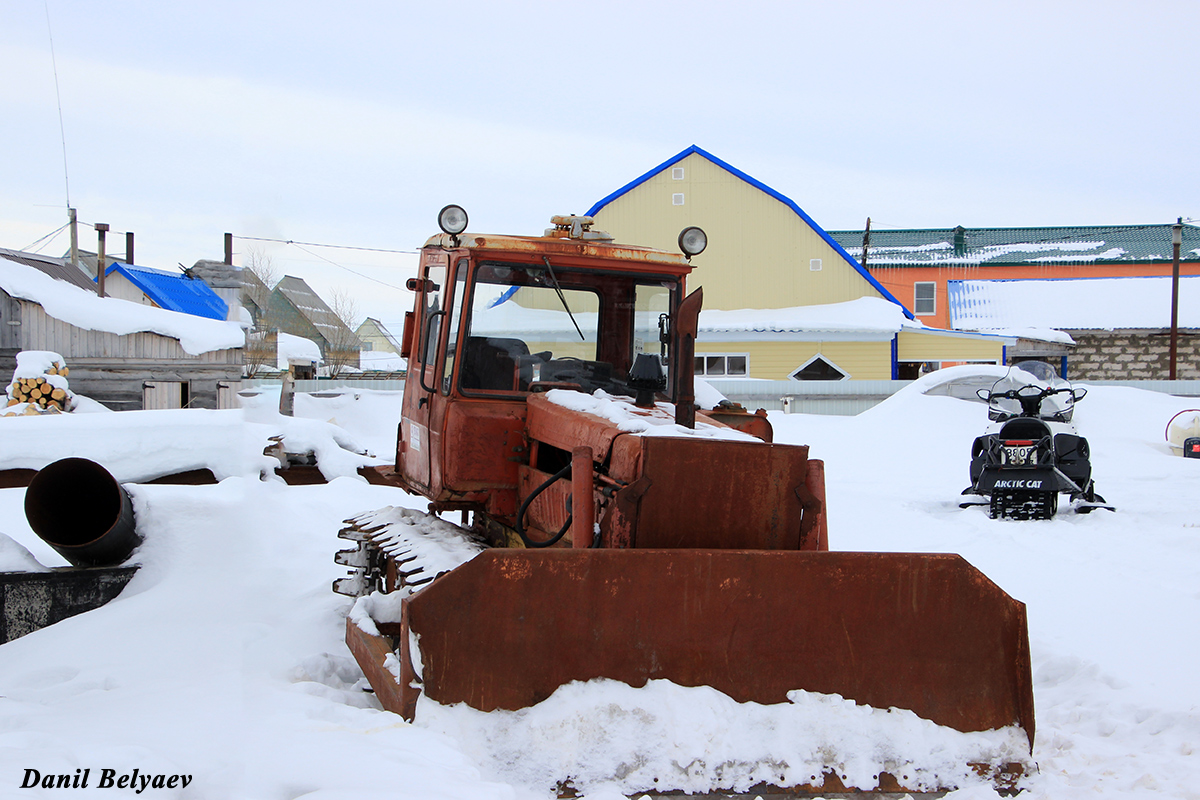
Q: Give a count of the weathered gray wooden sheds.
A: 1